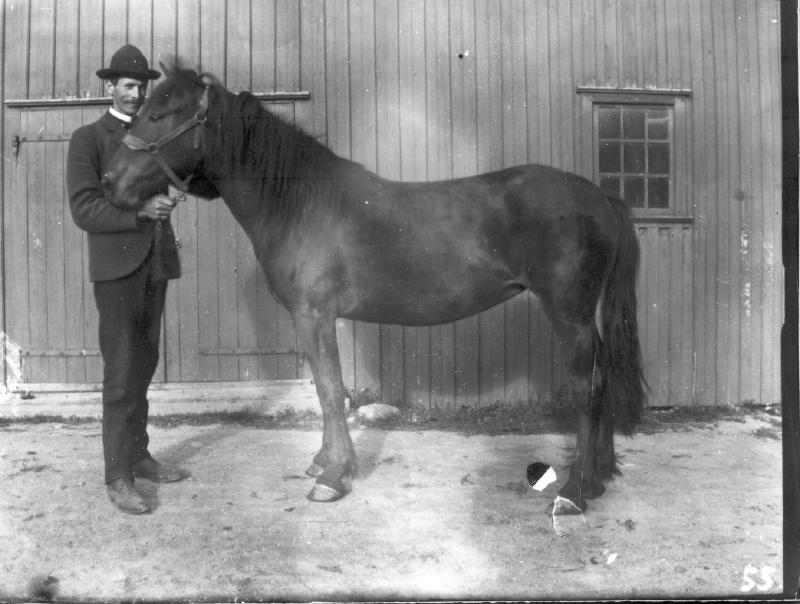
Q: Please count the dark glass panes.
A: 9